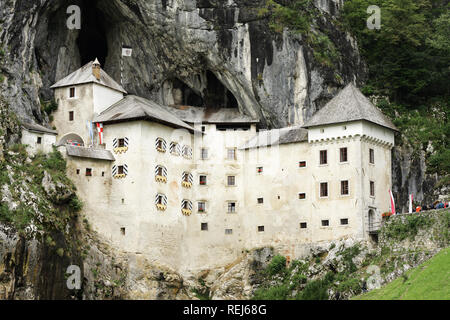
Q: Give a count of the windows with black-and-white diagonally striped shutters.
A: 9